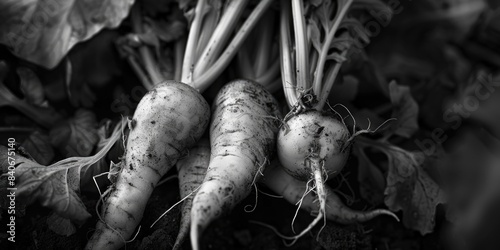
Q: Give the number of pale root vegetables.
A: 5